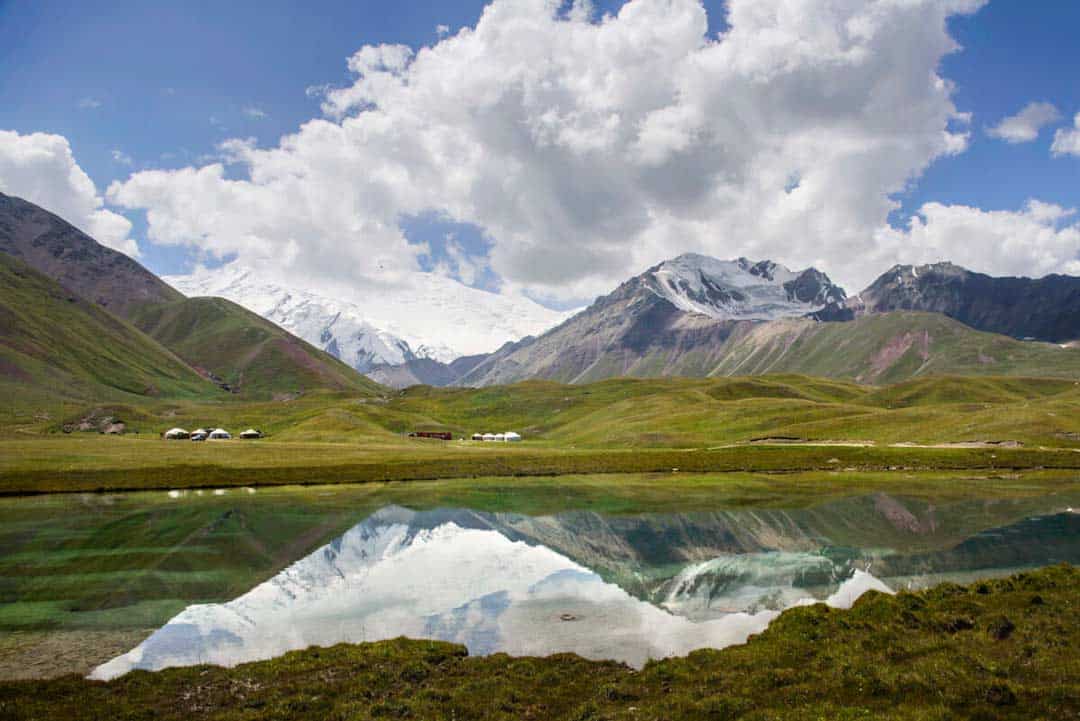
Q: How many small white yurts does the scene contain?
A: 8